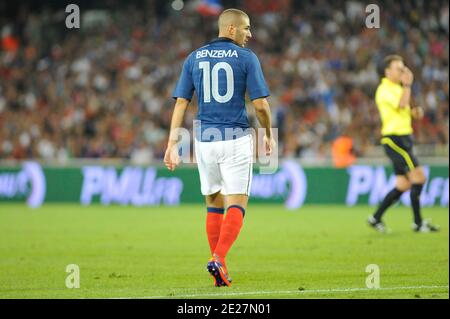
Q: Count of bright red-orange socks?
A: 2